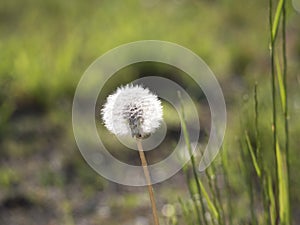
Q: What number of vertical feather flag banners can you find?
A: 0